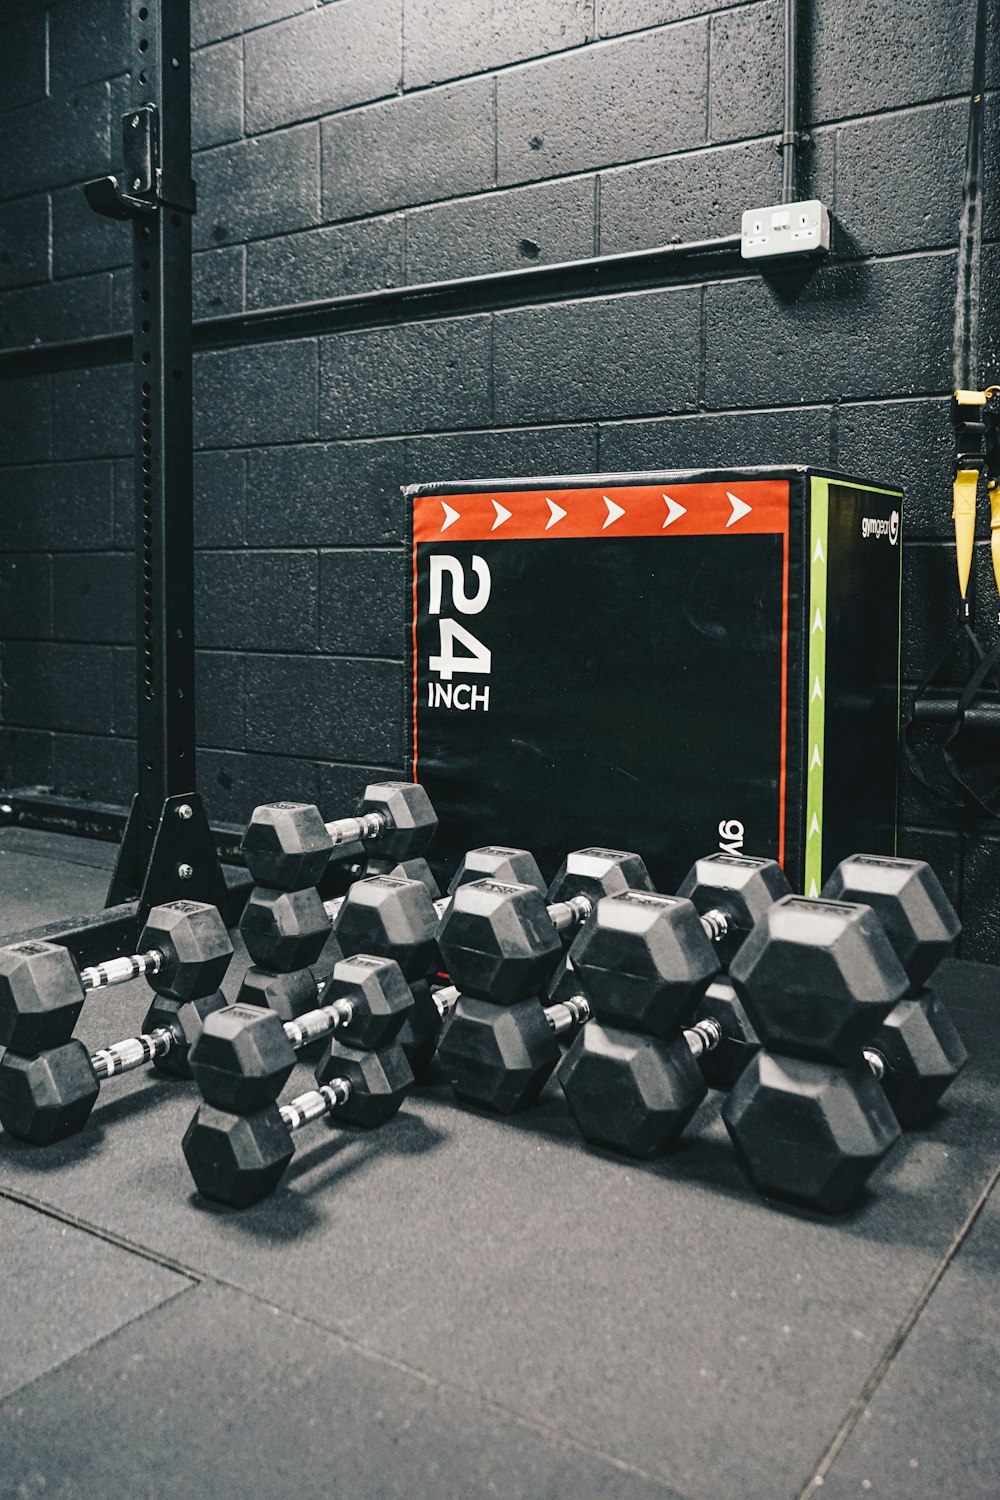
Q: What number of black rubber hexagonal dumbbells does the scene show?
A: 15